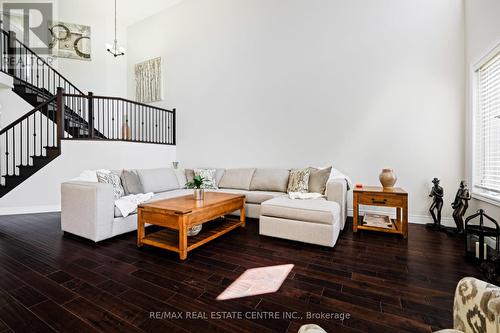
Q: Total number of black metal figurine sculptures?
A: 2